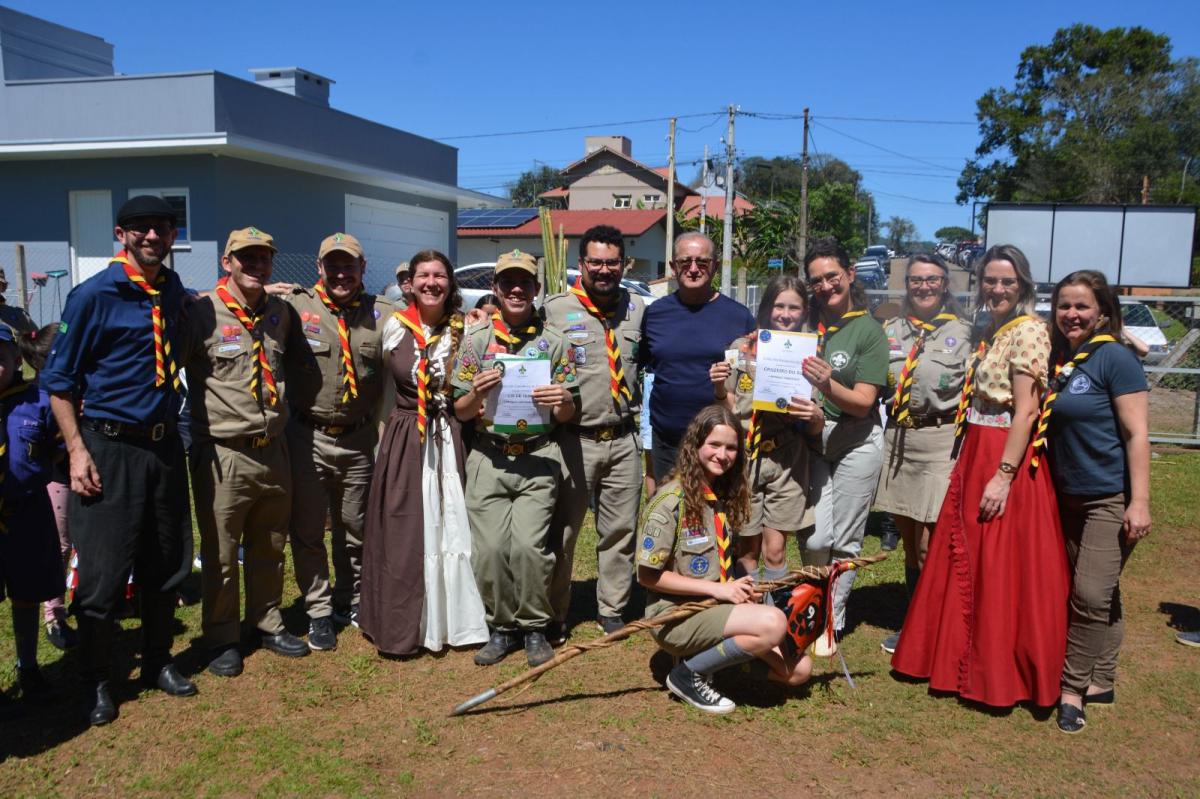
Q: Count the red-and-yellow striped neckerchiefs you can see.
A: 12